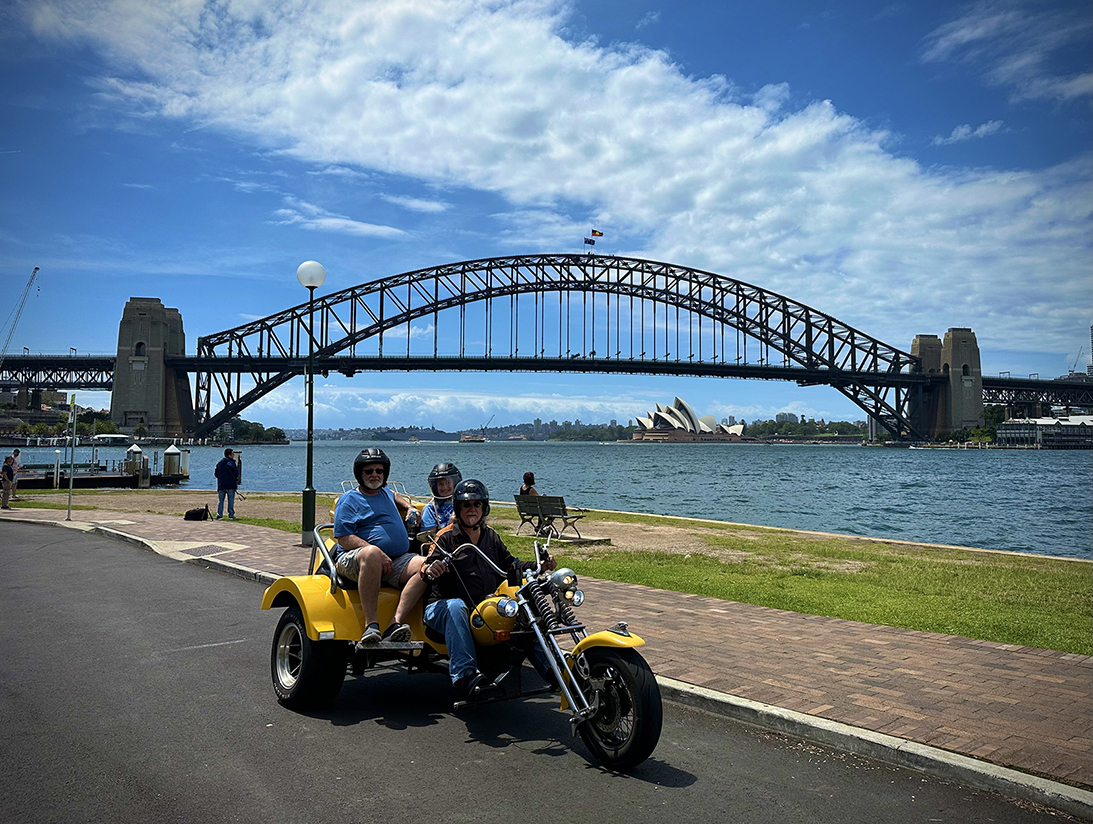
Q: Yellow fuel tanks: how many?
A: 1